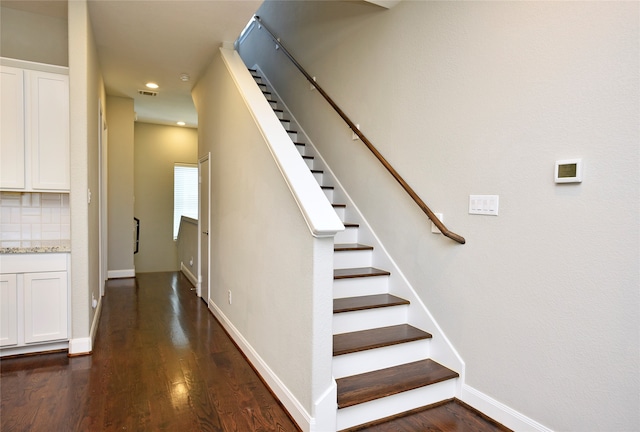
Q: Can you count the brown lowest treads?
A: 1